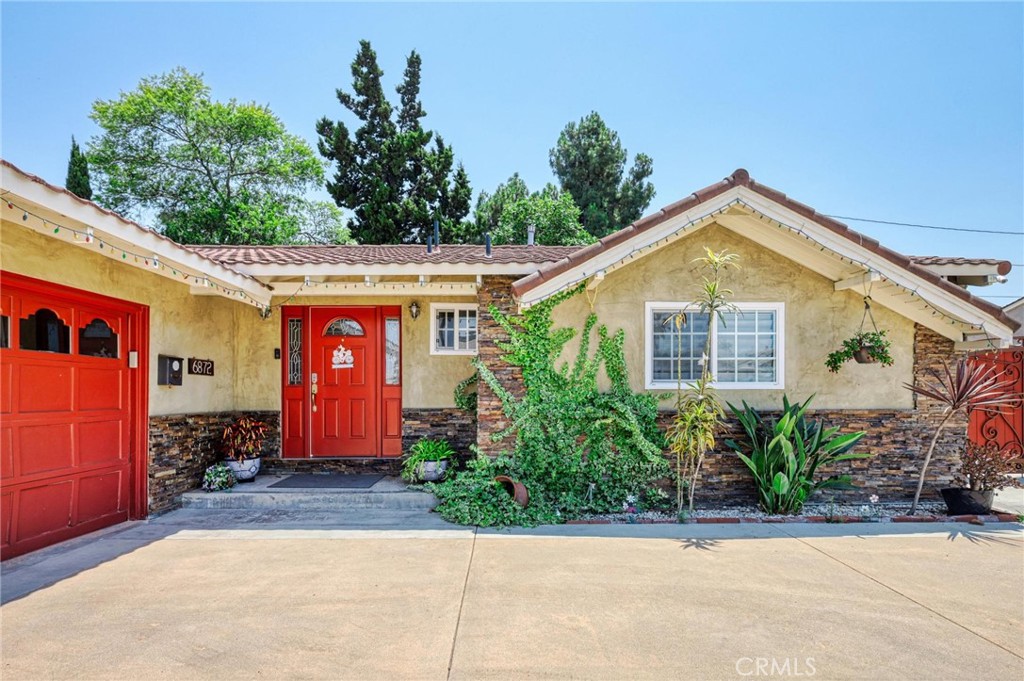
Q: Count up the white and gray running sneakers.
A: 0